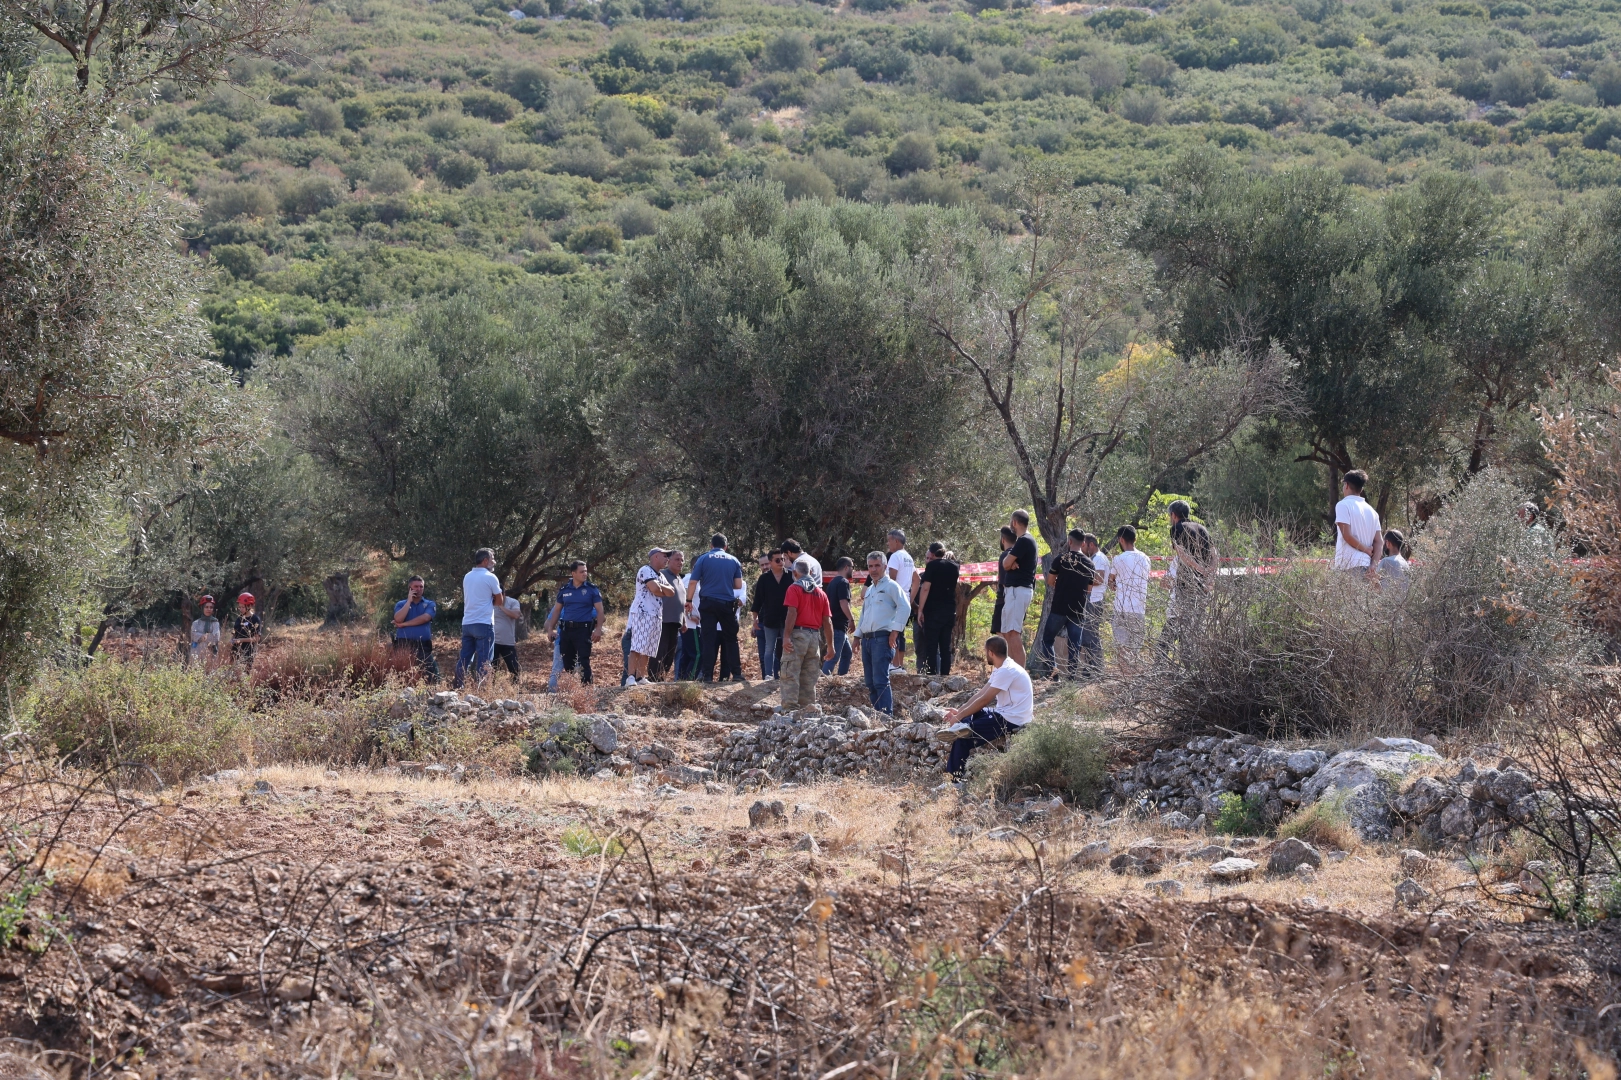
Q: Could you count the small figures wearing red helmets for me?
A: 2